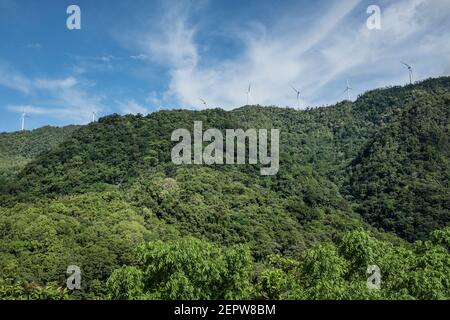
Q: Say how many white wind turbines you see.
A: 7